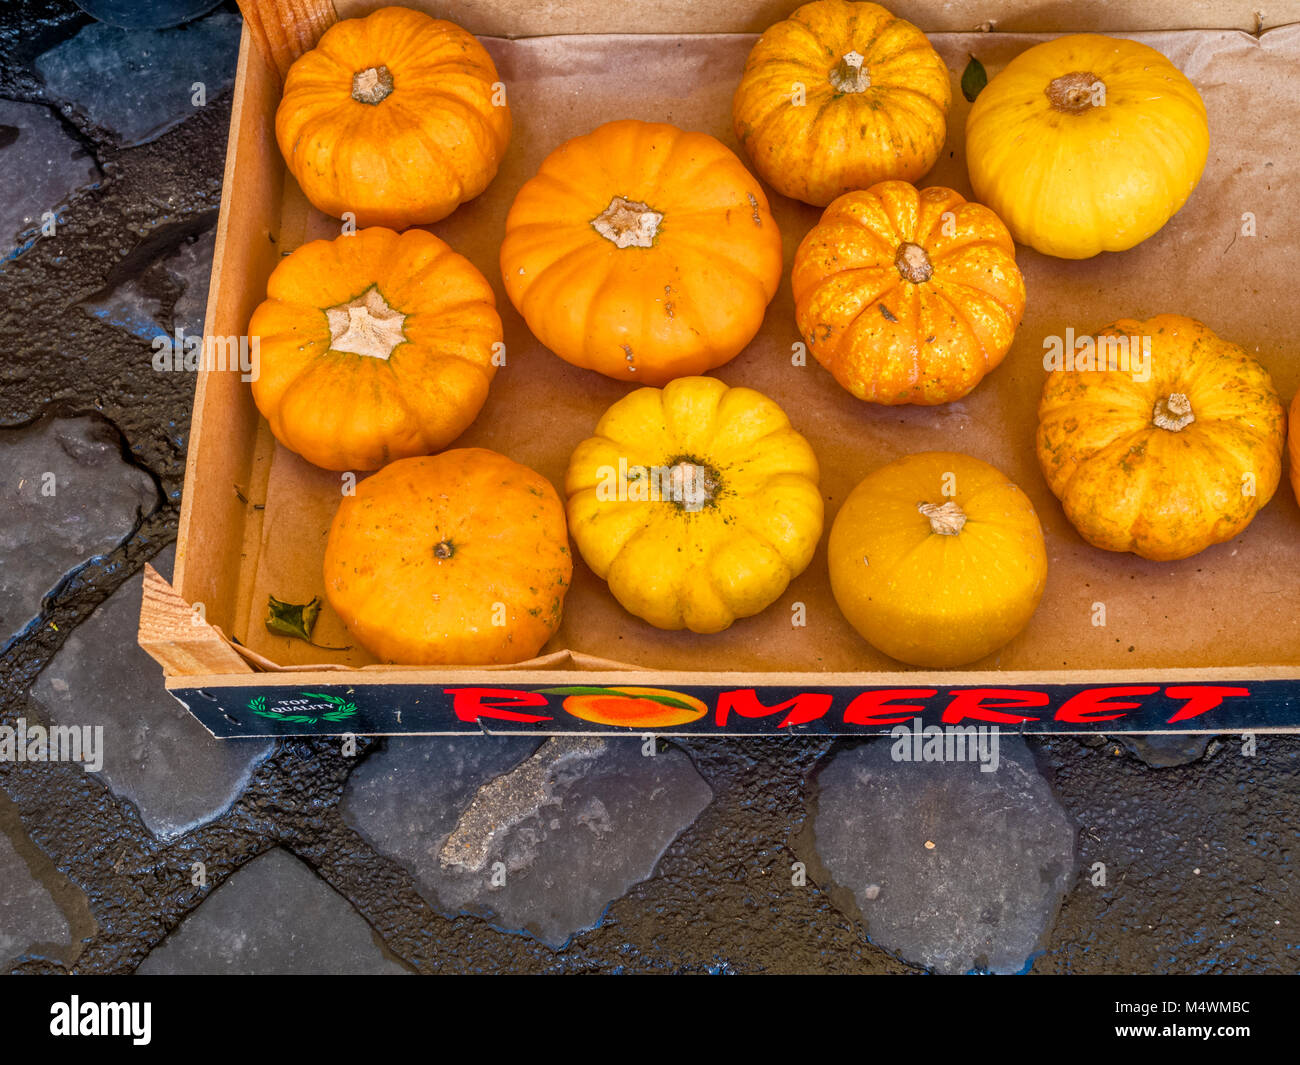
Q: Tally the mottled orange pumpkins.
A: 3